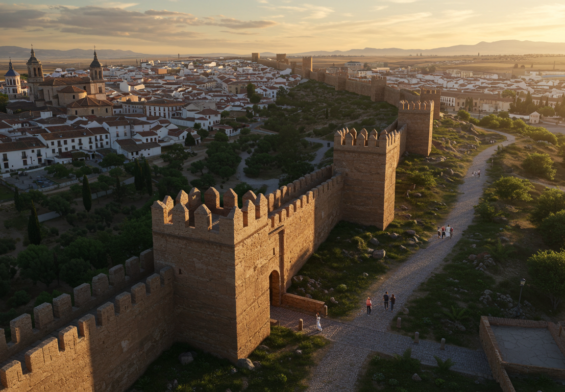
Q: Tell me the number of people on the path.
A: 11